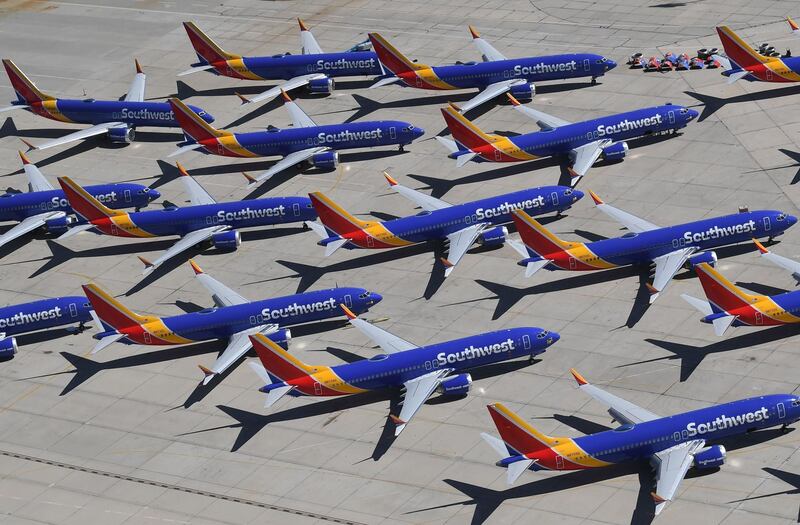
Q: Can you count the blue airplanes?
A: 15